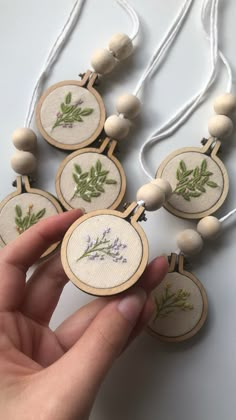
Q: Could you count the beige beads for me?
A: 12